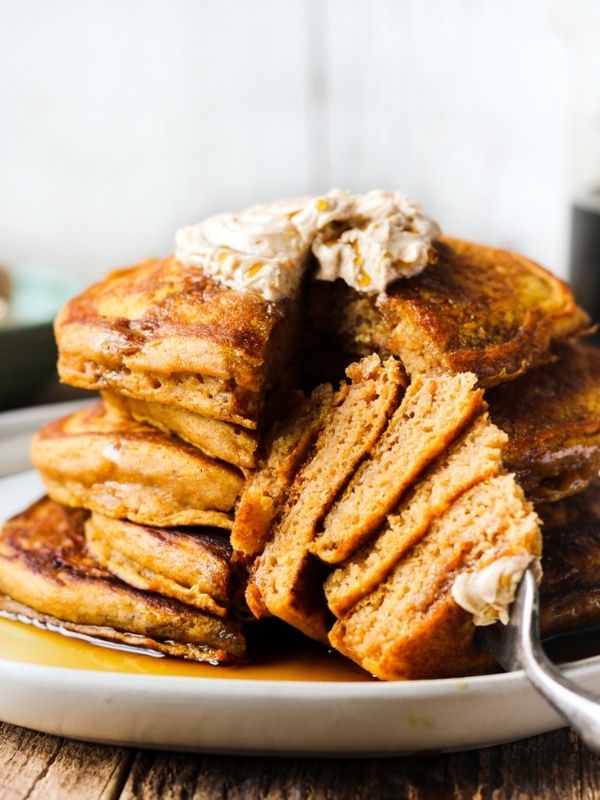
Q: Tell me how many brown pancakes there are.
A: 5